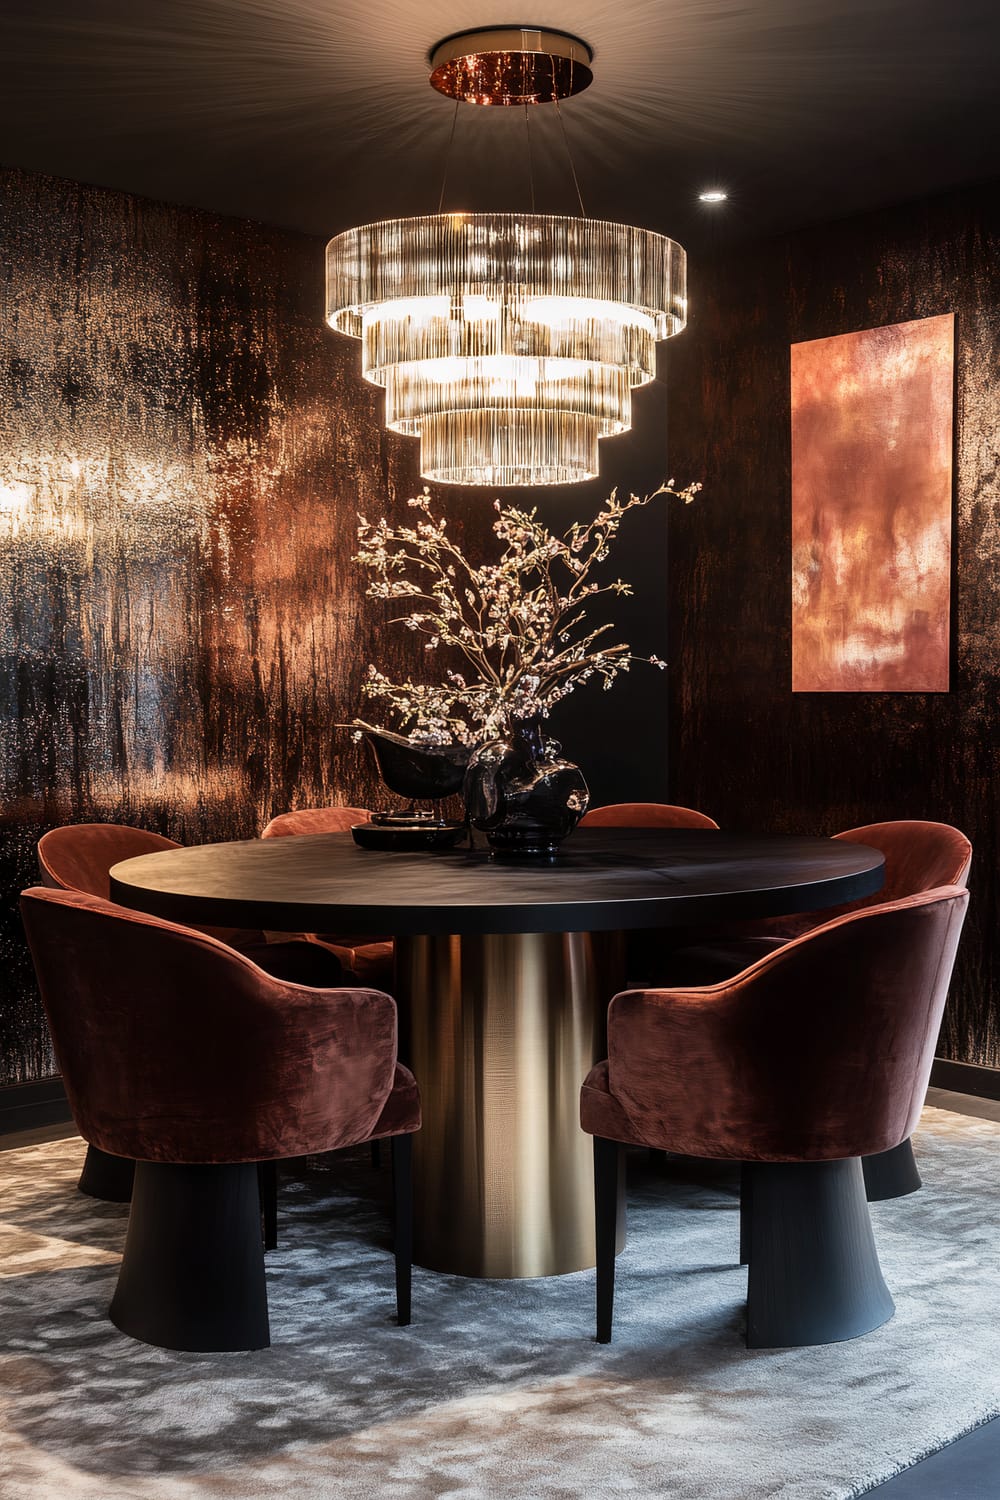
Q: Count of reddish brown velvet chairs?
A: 6